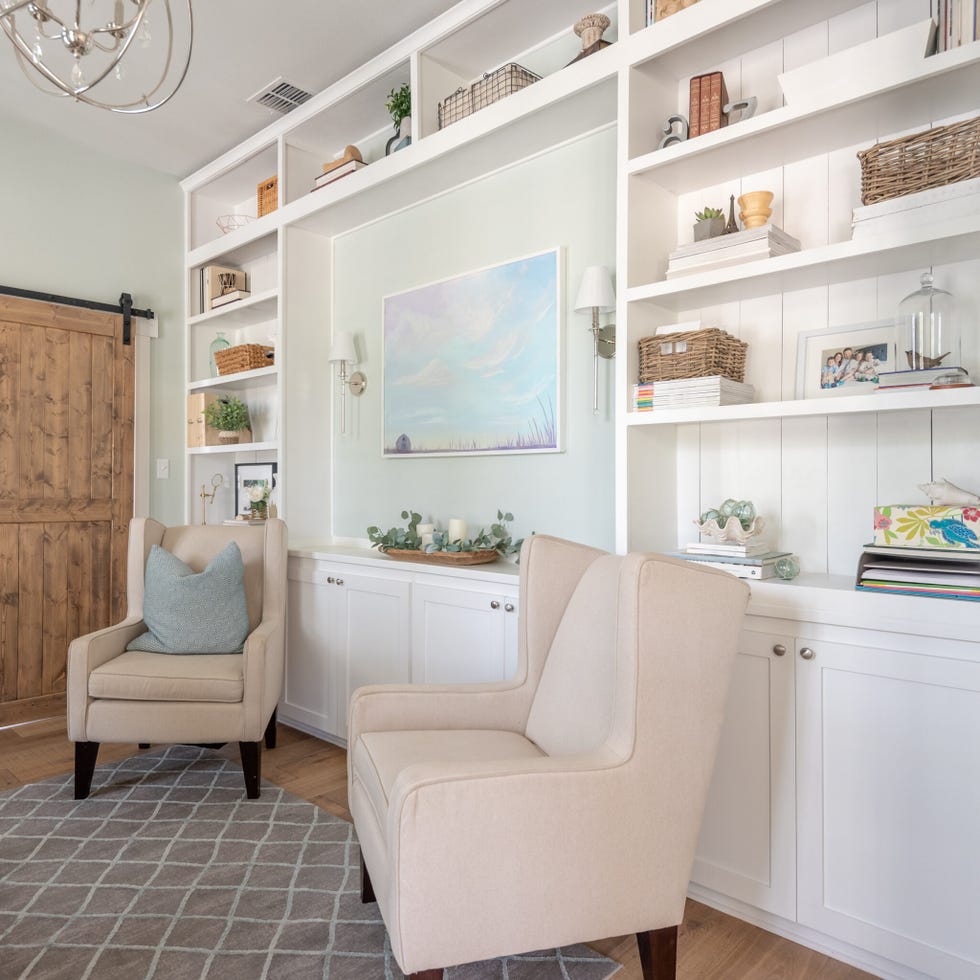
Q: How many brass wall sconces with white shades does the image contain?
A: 2